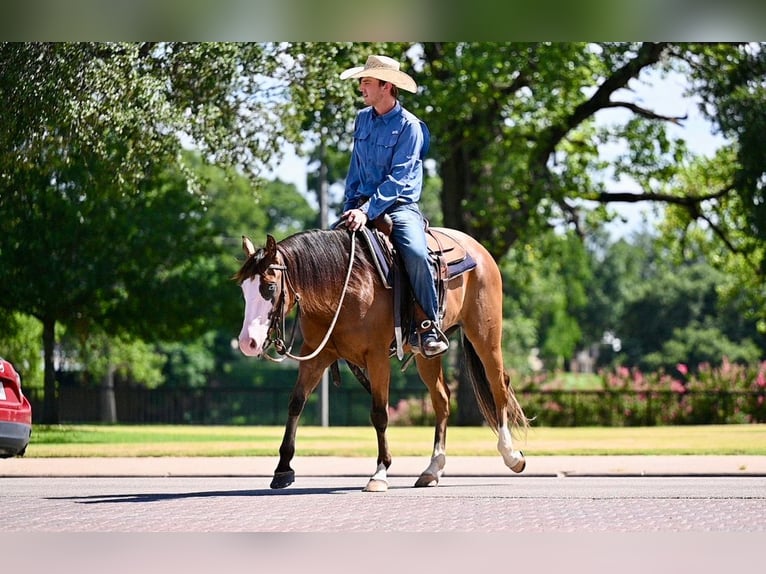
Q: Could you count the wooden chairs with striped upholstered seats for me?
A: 0